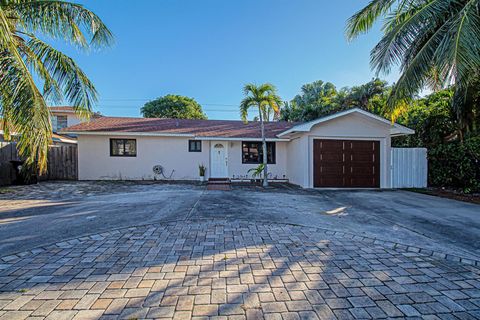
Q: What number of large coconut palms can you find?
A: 2